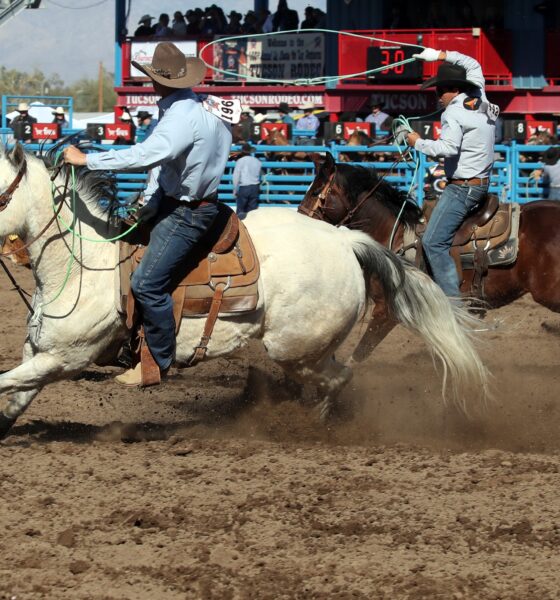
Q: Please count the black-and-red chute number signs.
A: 6